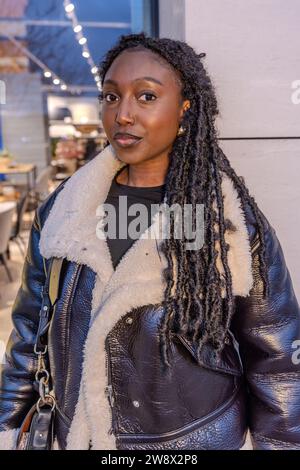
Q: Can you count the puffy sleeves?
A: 2